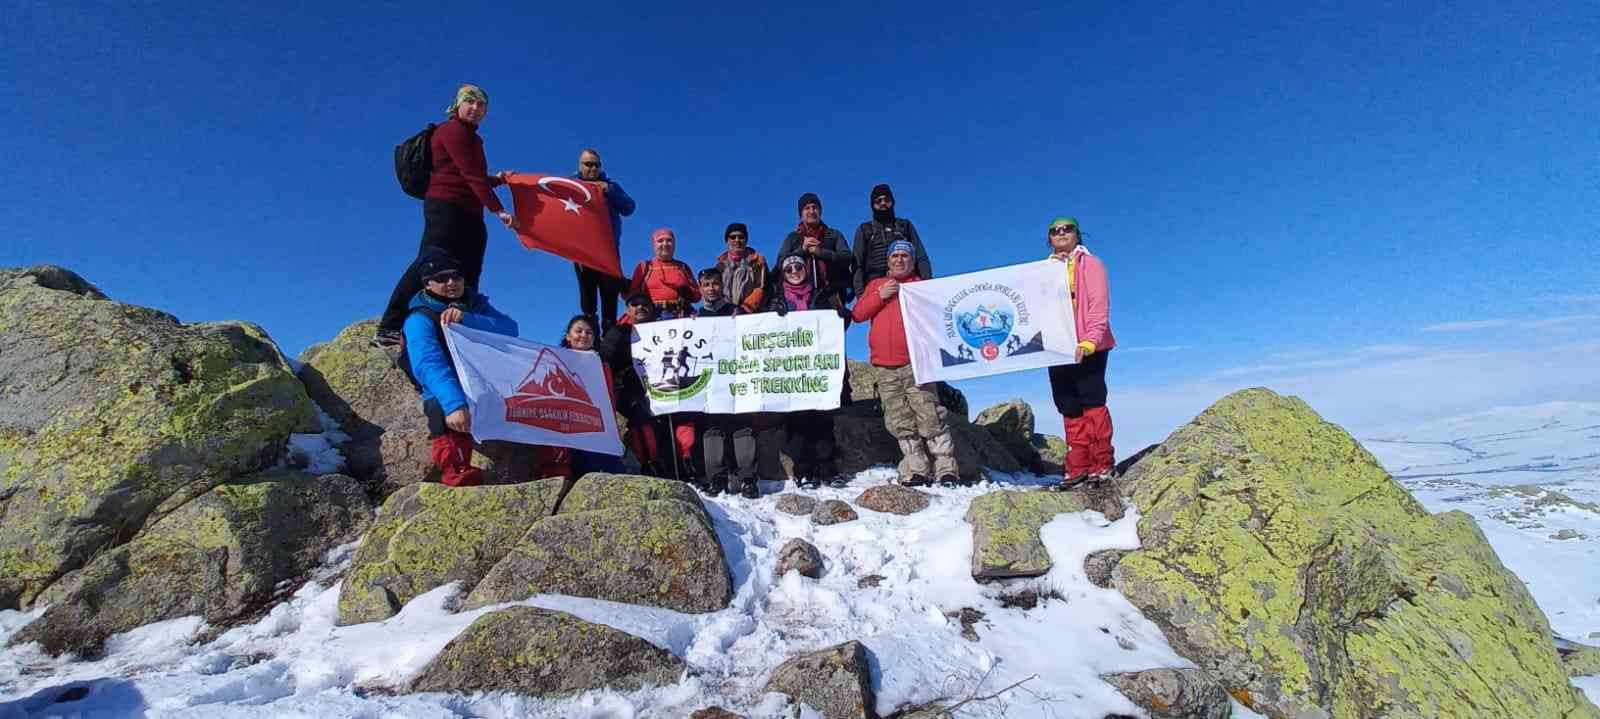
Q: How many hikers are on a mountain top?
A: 13